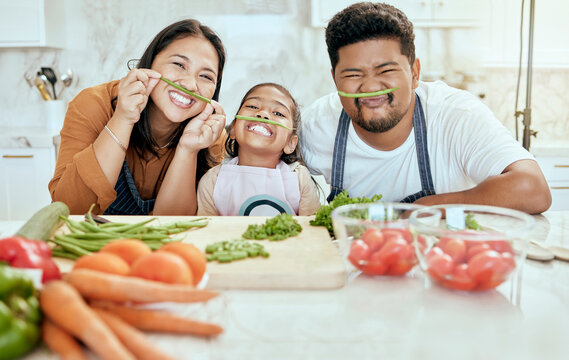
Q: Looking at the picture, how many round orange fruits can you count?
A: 4